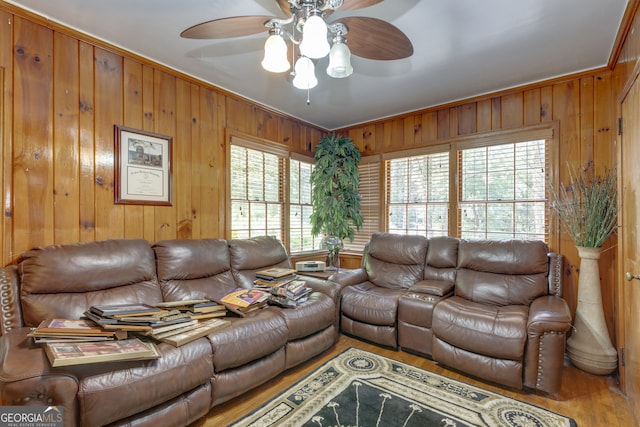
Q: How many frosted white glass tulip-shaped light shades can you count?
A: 4